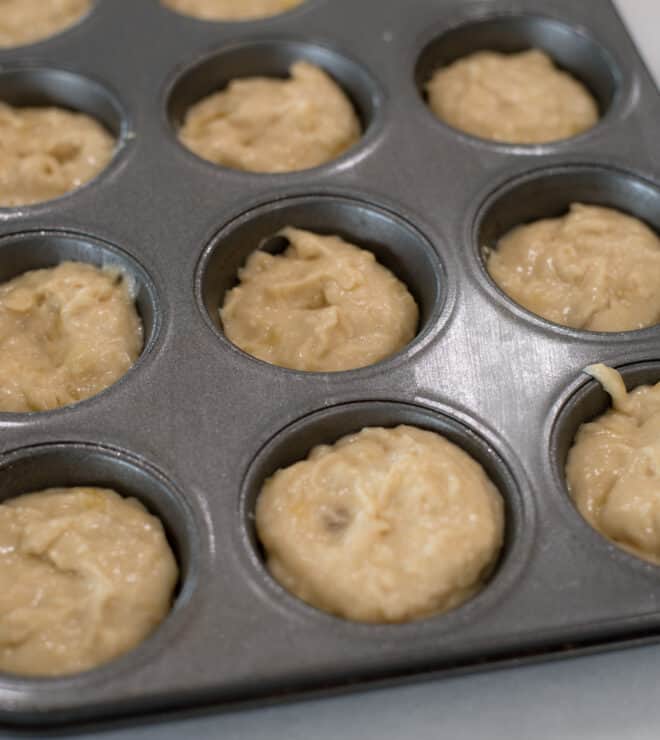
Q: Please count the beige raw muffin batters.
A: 11